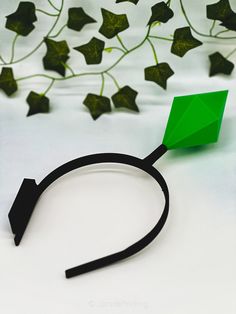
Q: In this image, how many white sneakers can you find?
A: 0